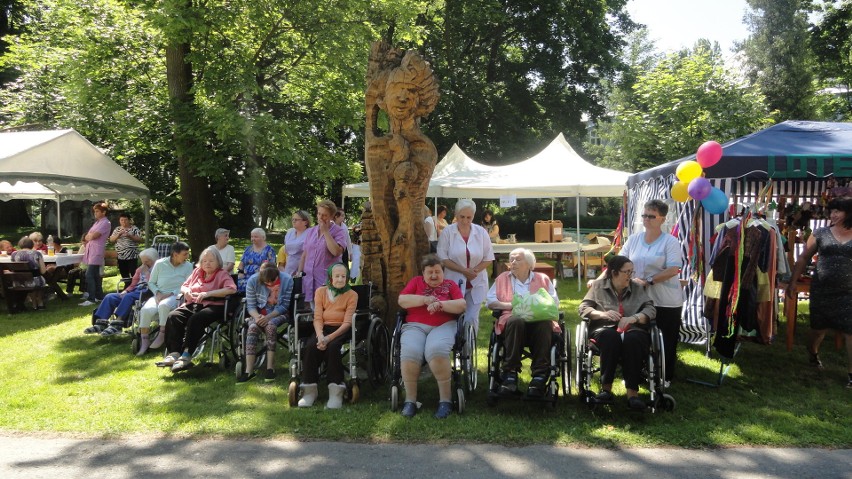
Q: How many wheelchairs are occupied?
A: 8